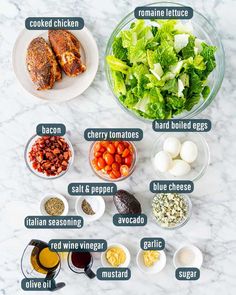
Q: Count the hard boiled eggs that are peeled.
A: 4